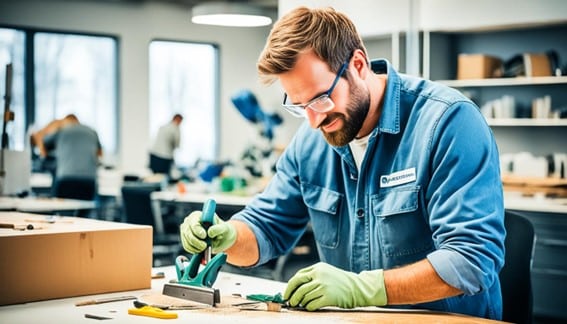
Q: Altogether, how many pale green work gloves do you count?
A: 2